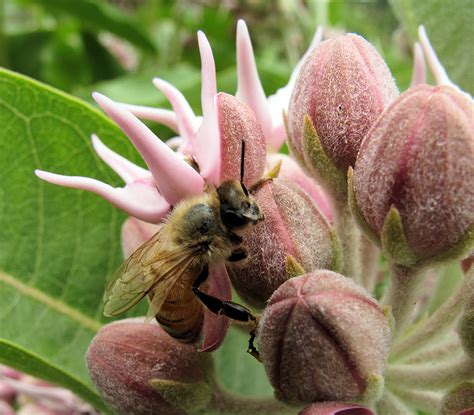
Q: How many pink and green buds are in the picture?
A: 5